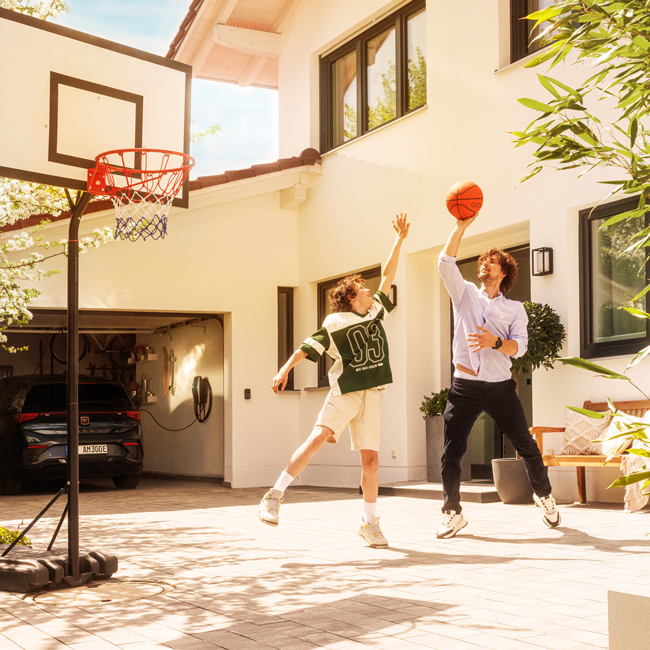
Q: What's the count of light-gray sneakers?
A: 2